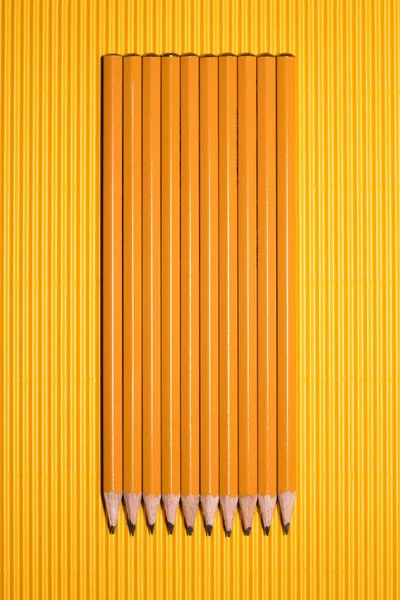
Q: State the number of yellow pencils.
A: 10